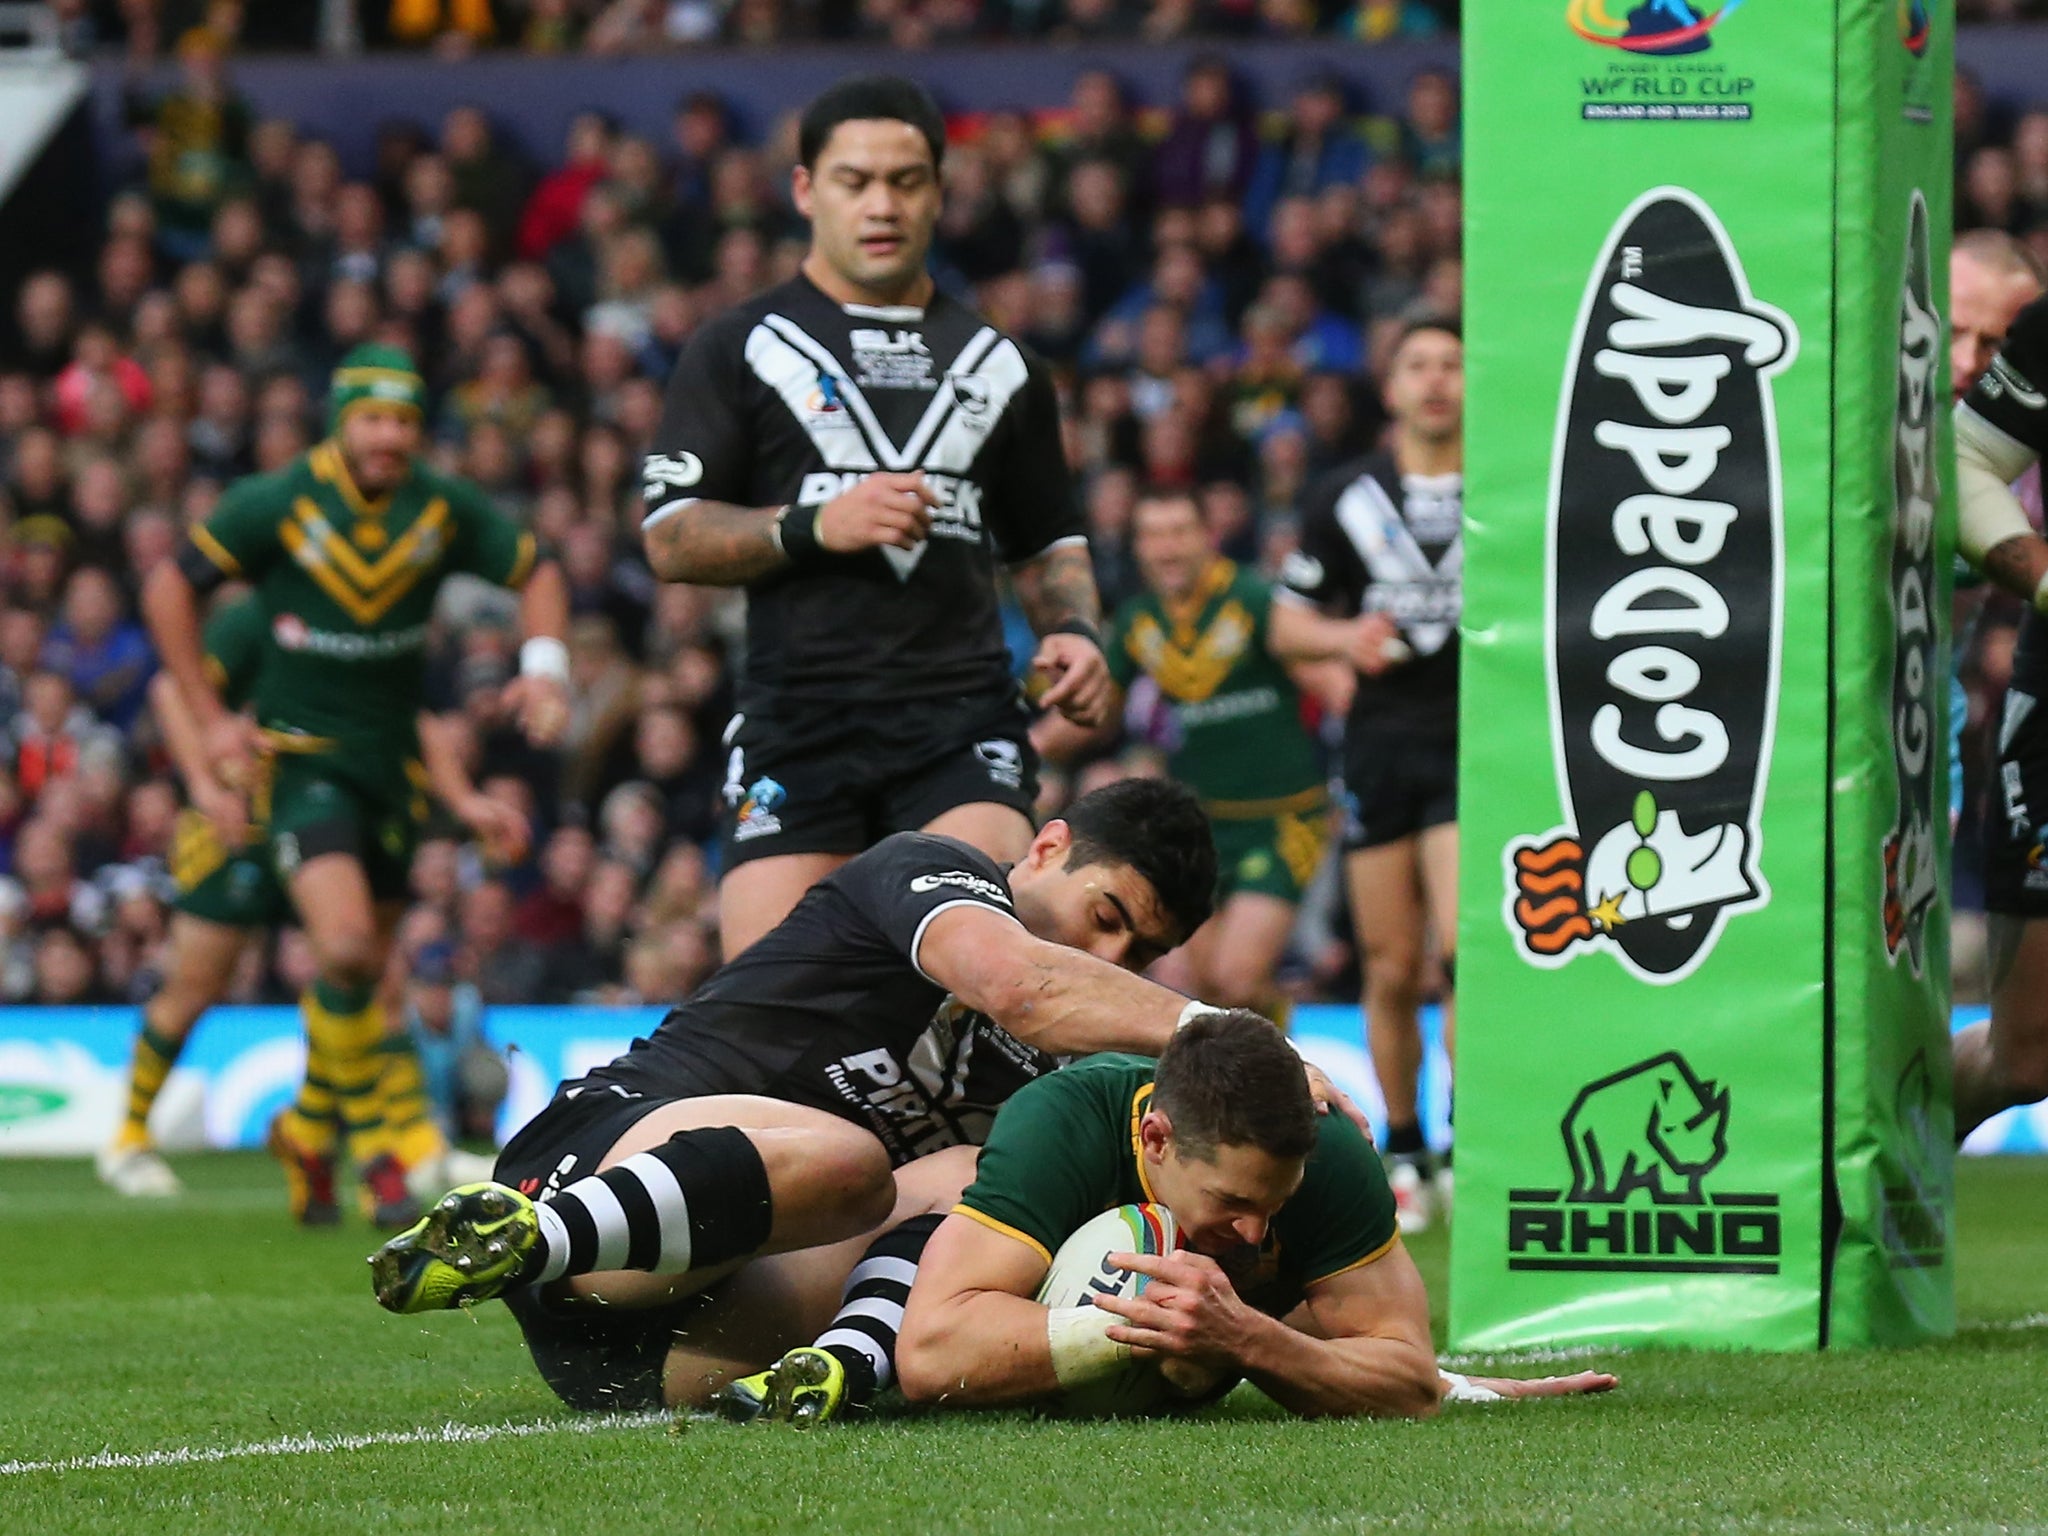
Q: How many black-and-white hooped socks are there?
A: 2